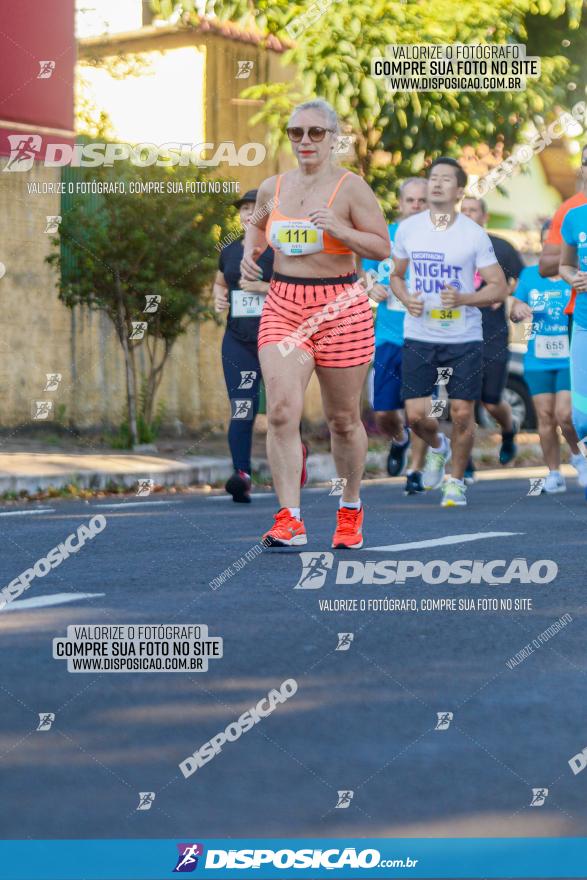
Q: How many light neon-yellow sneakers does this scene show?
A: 2